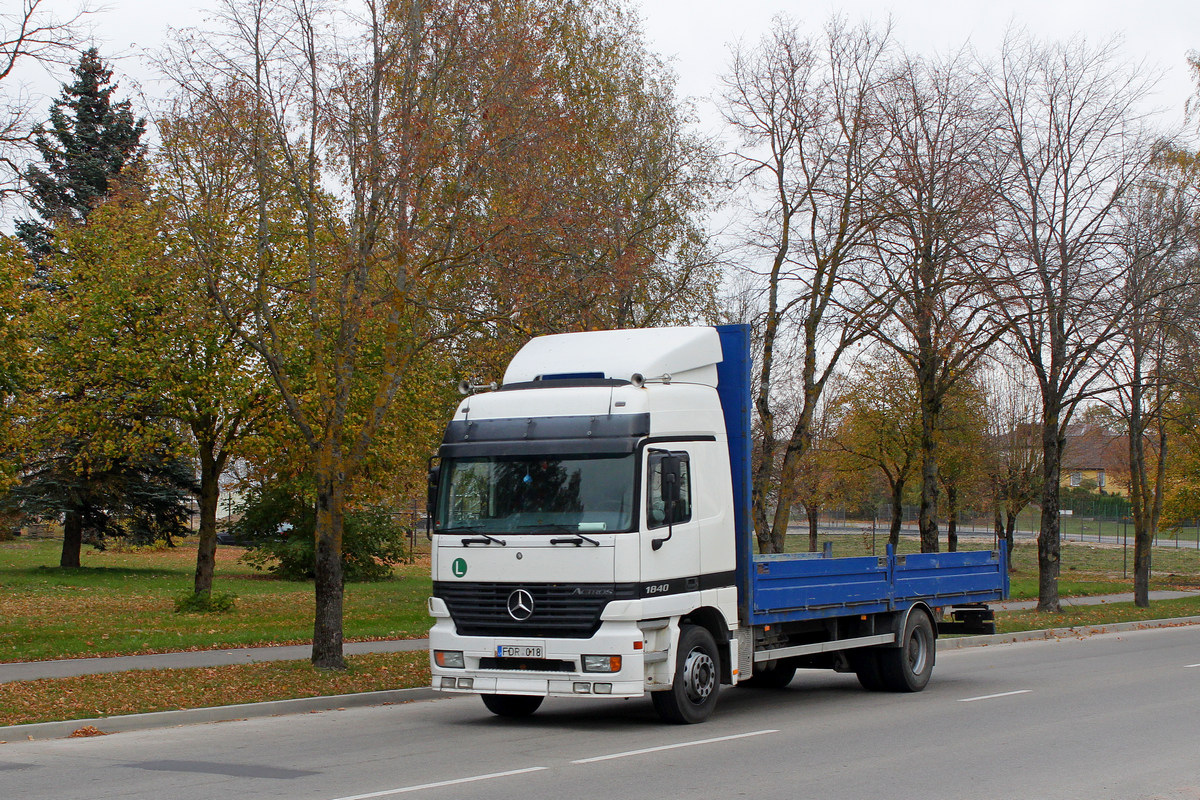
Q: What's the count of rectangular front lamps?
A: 6